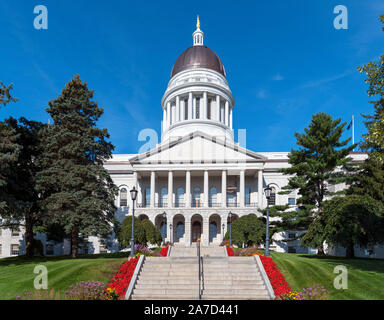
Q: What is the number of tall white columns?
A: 8